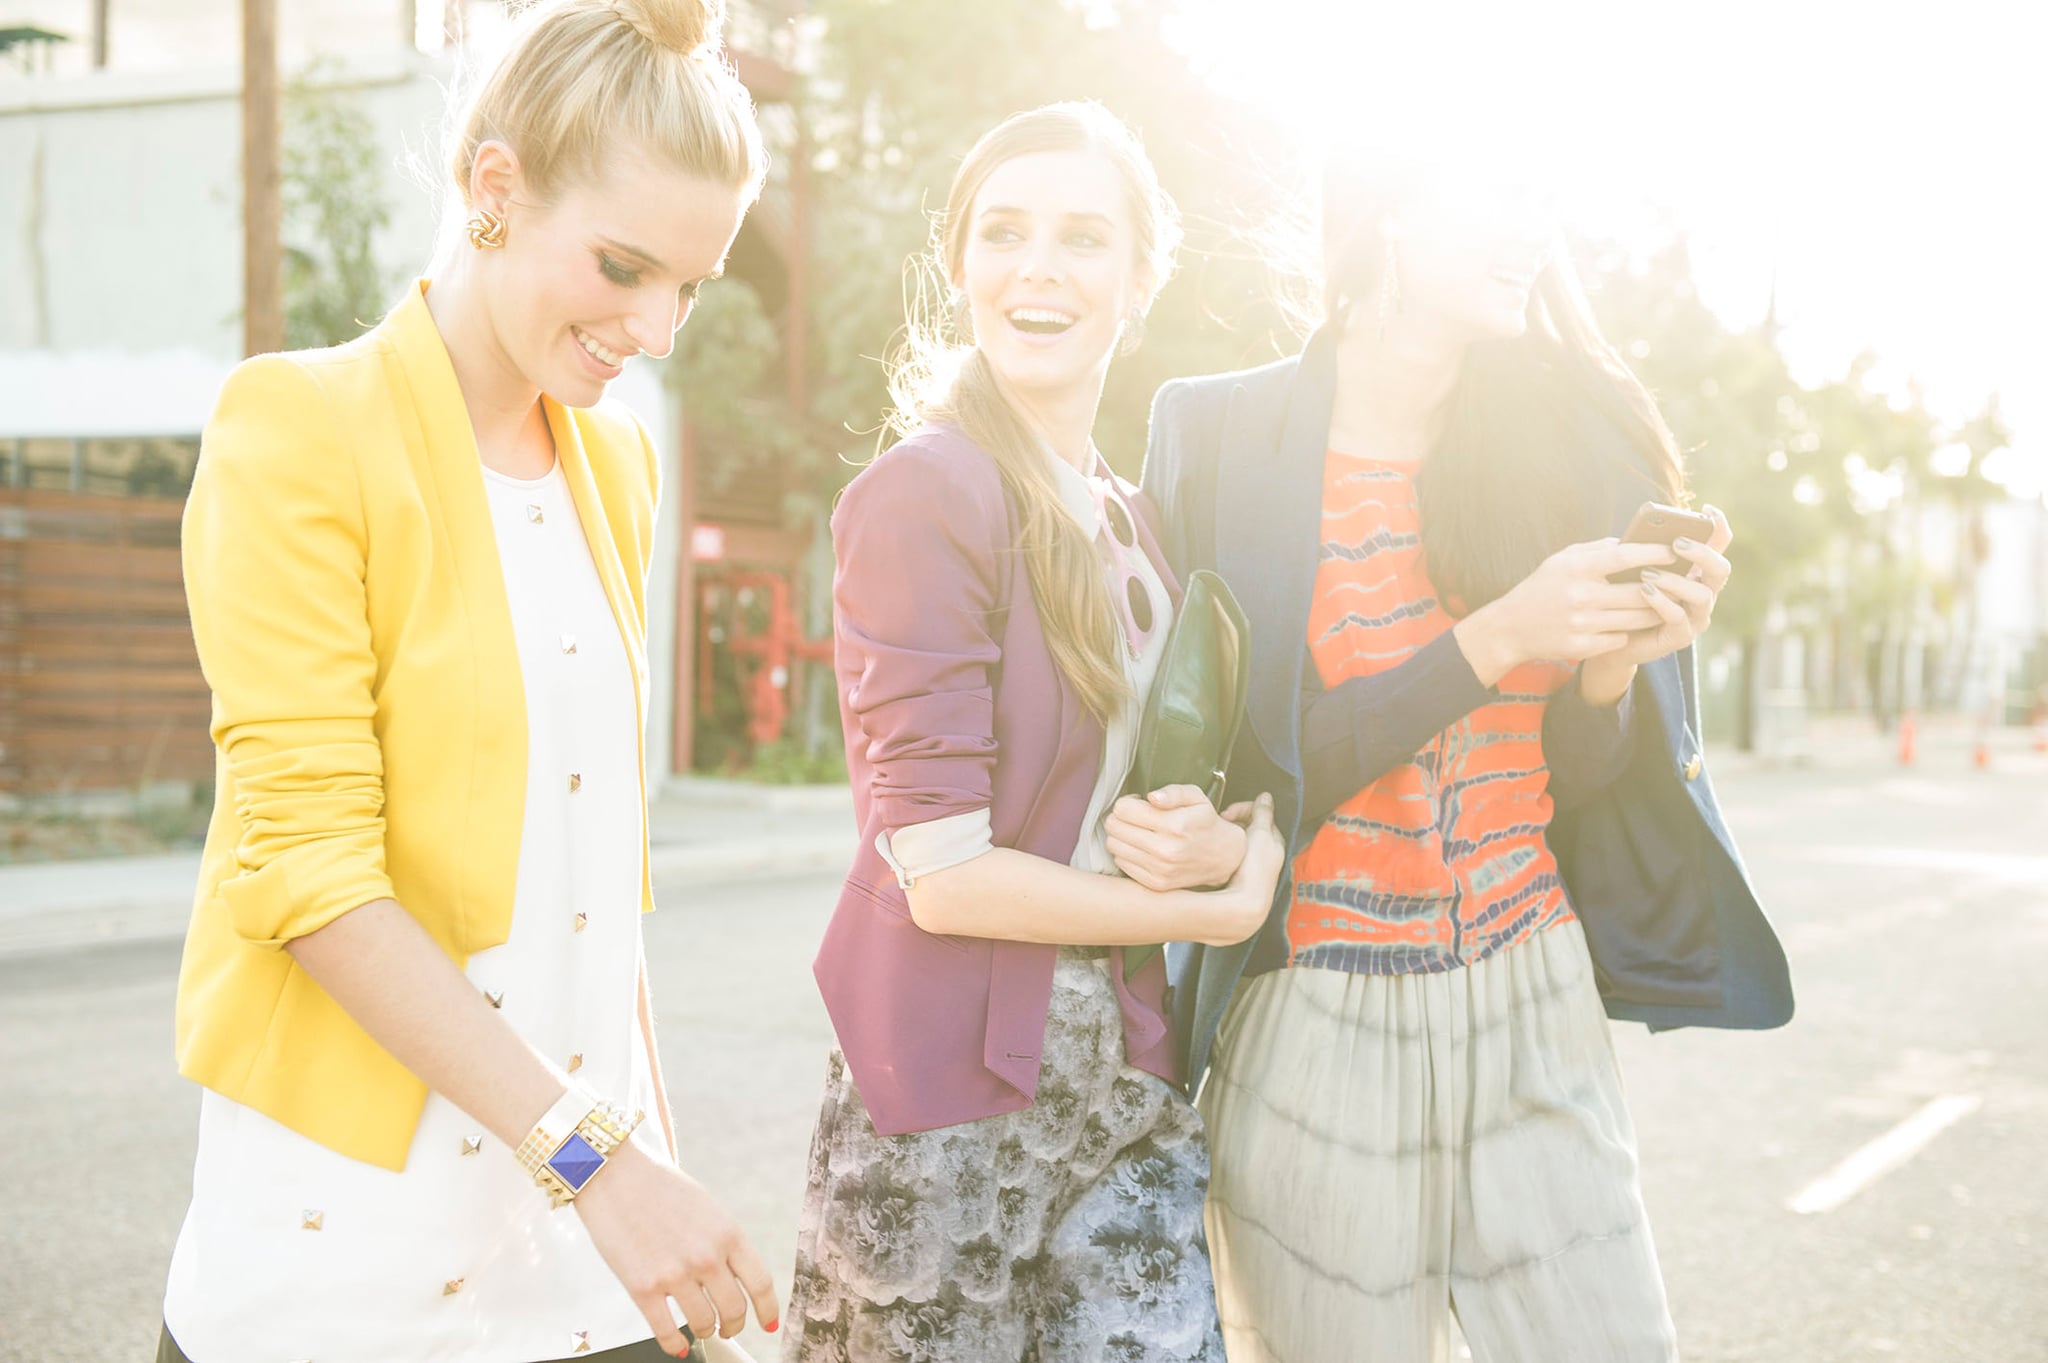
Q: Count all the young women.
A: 3